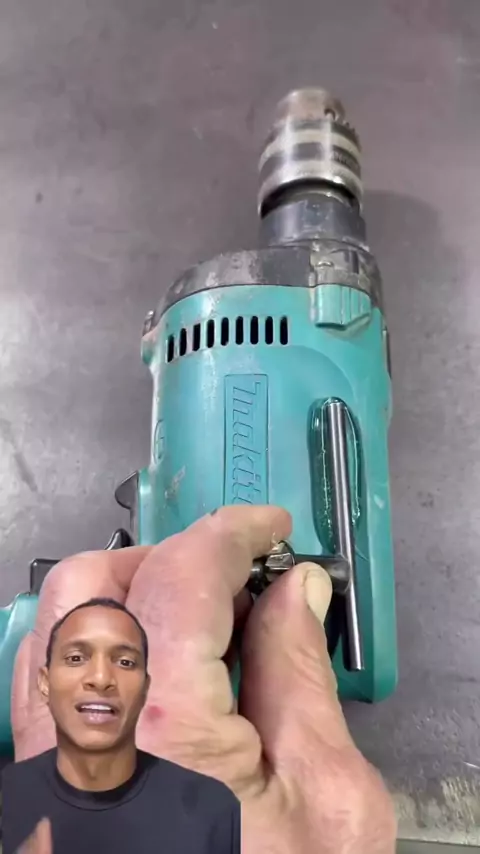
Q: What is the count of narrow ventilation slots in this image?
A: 9